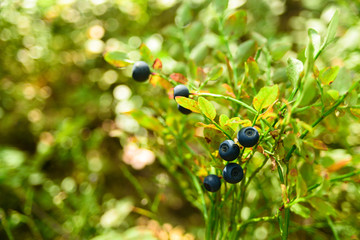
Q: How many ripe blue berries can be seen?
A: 7